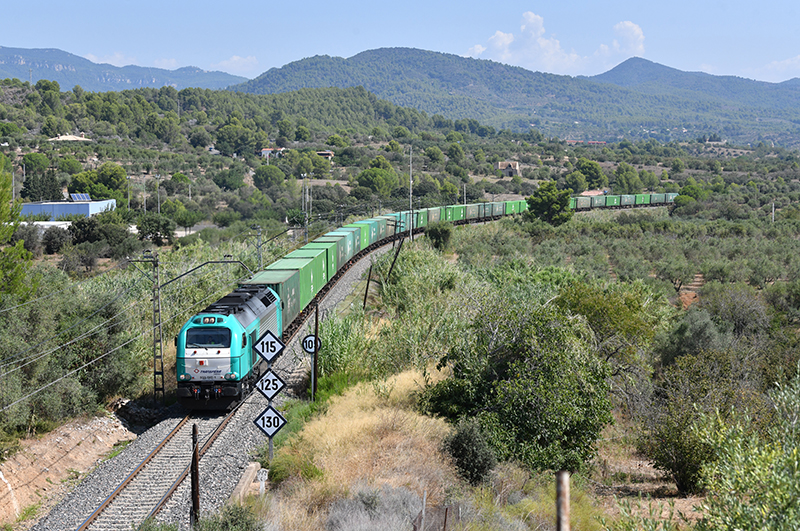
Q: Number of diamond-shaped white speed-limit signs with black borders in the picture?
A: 3